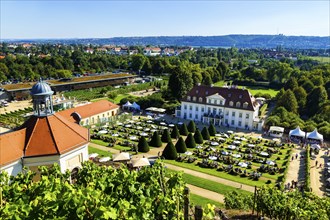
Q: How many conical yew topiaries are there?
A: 12